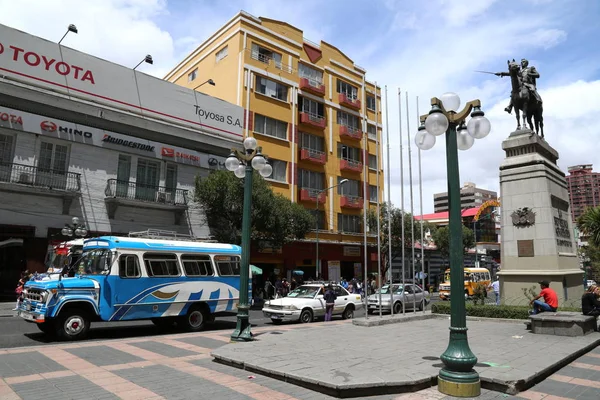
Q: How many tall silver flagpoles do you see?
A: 6